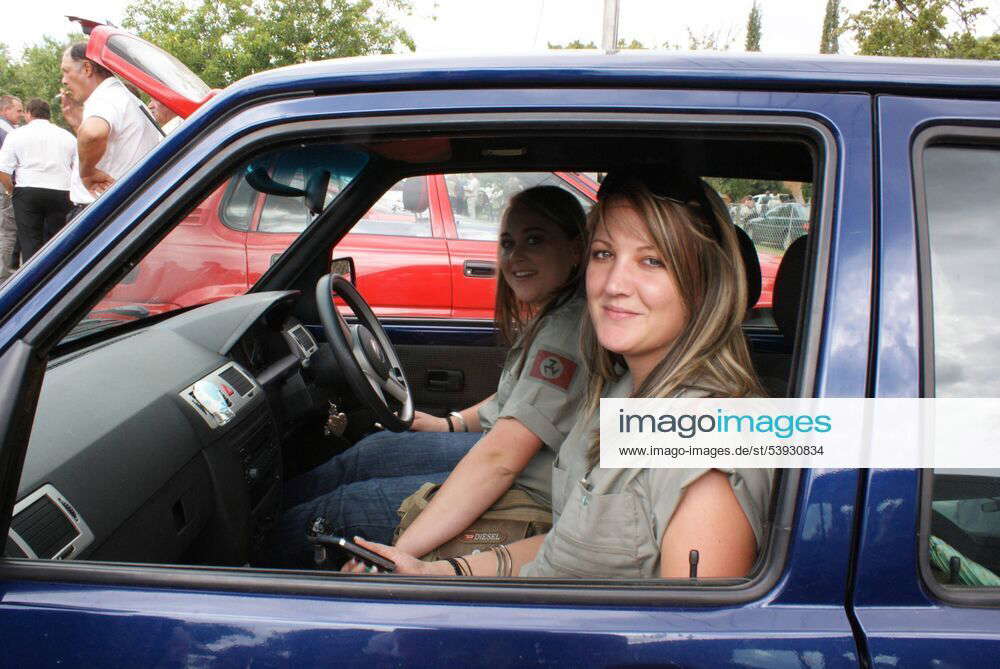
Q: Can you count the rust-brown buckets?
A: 0